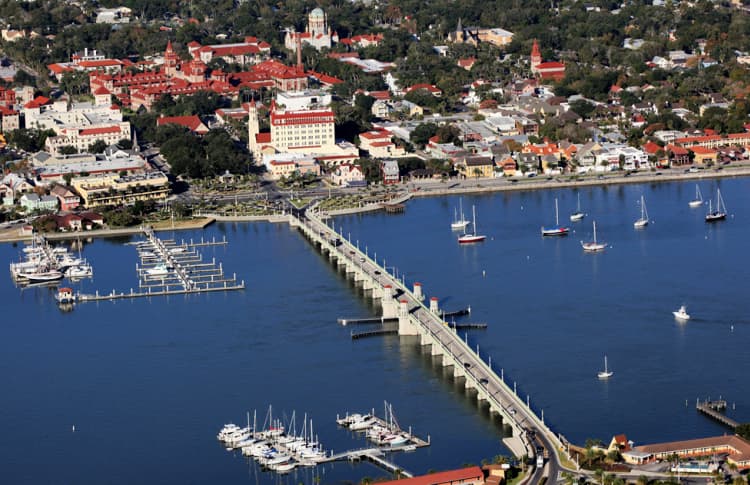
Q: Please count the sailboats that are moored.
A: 9